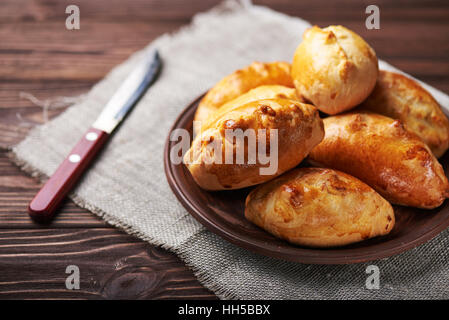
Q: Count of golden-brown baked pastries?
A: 7